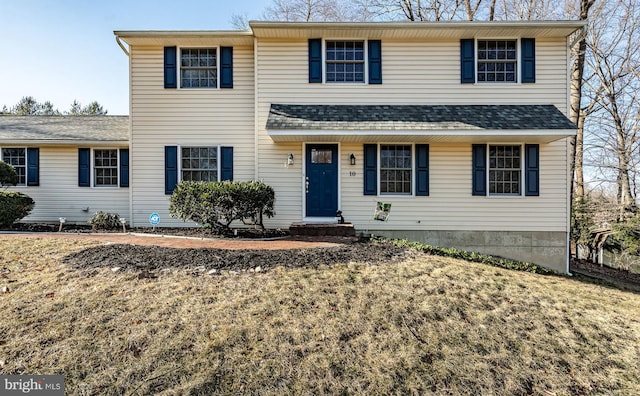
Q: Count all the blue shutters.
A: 15